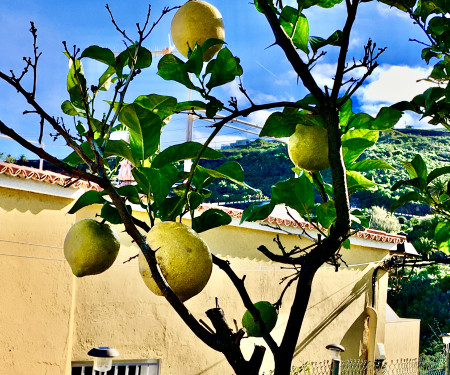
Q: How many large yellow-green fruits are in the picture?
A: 4